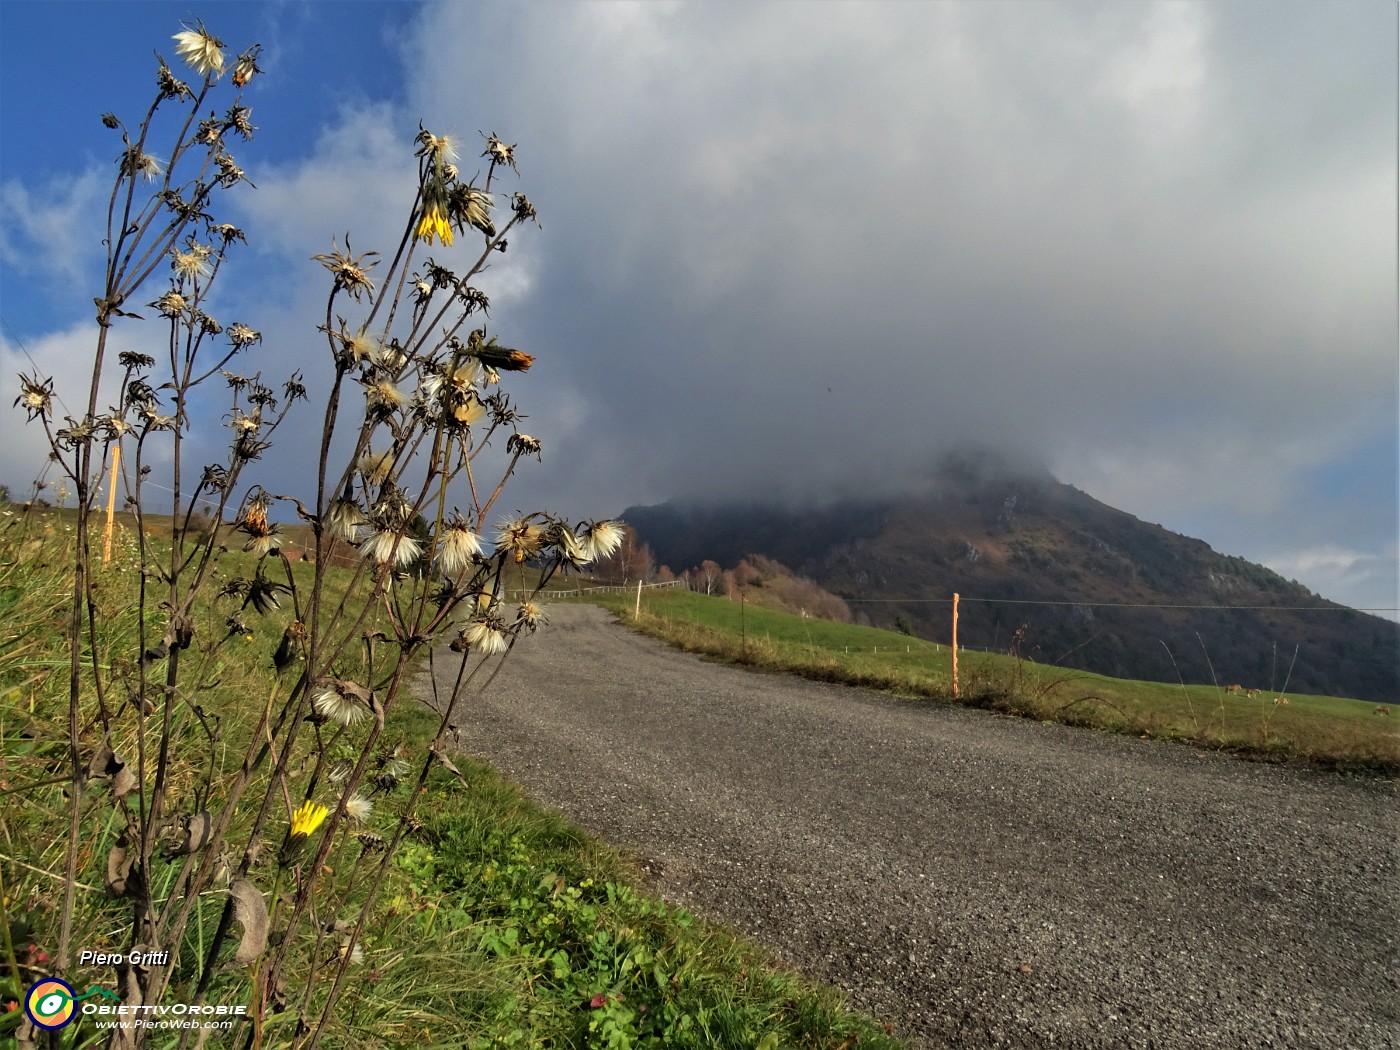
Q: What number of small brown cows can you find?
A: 4